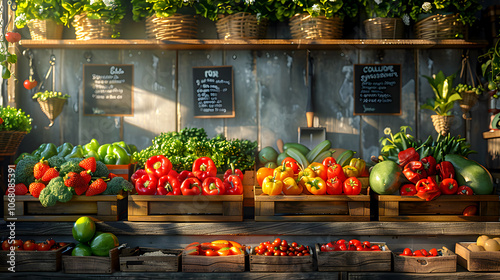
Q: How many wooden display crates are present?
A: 12